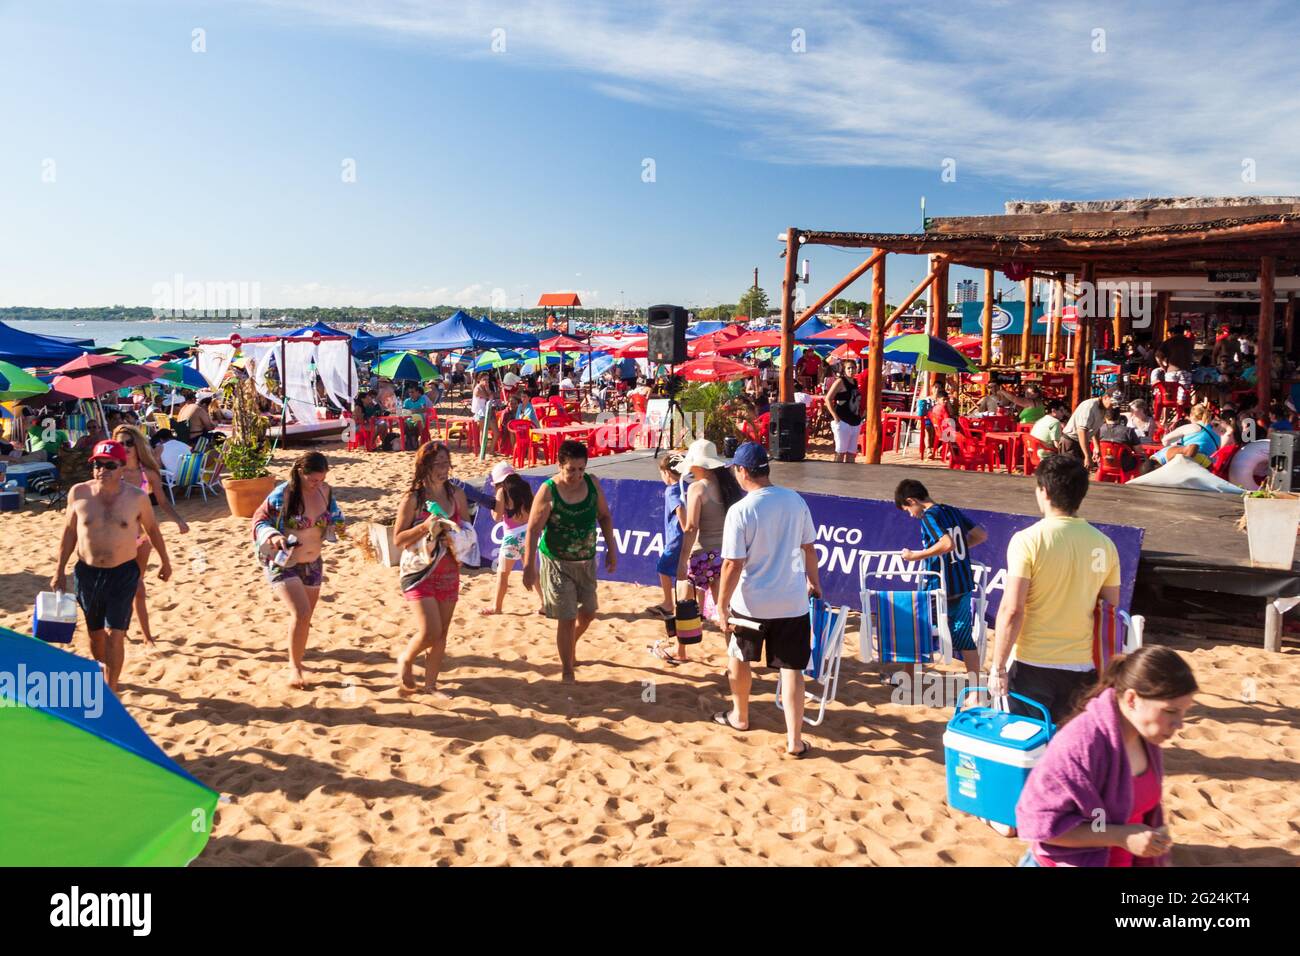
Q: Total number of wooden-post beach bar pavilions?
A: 1